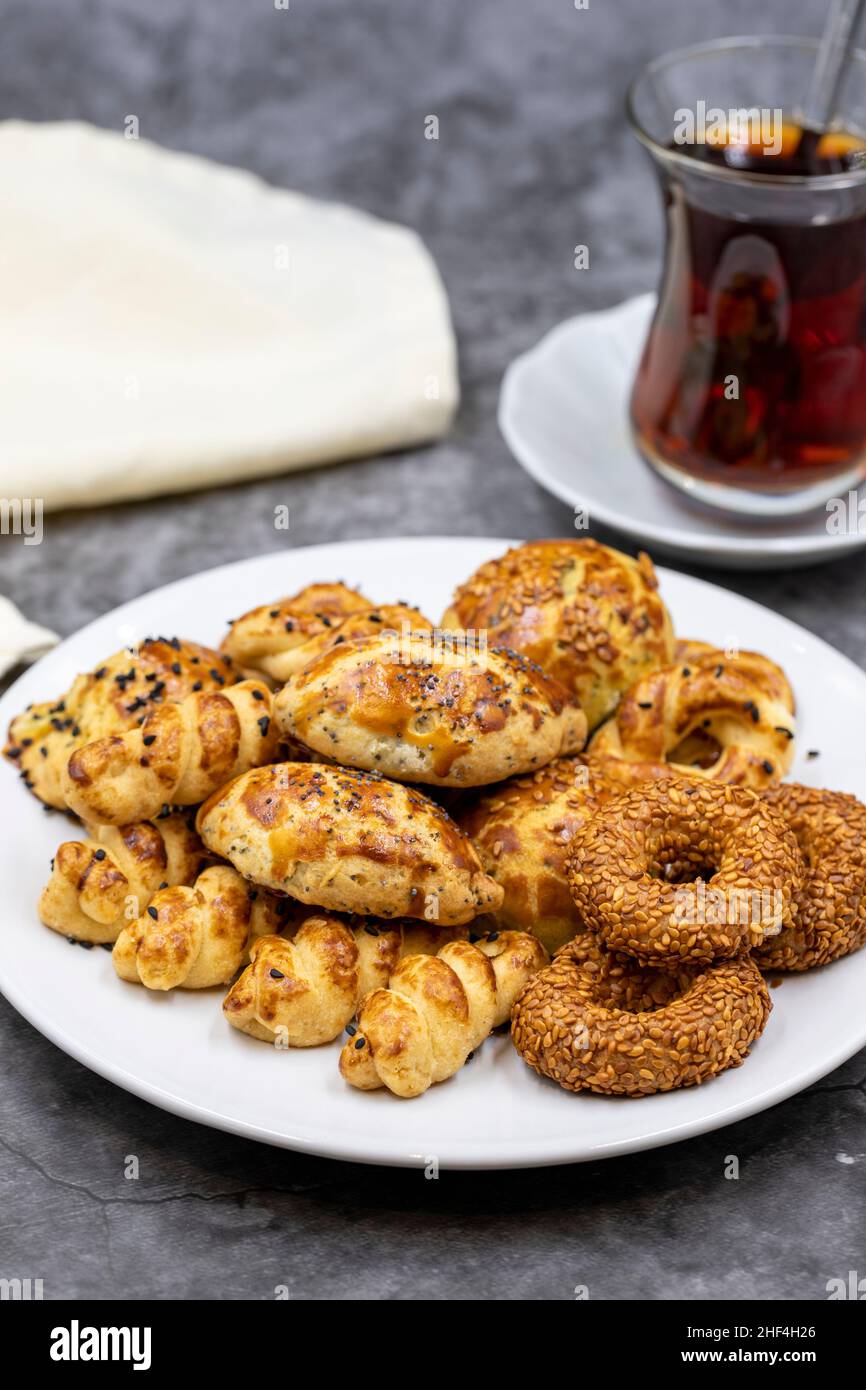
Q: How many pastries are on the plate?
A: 15